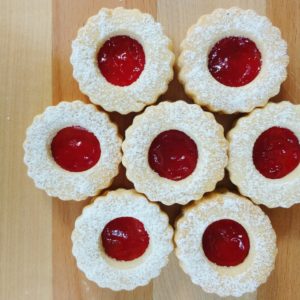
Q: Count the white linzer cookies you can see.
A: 7